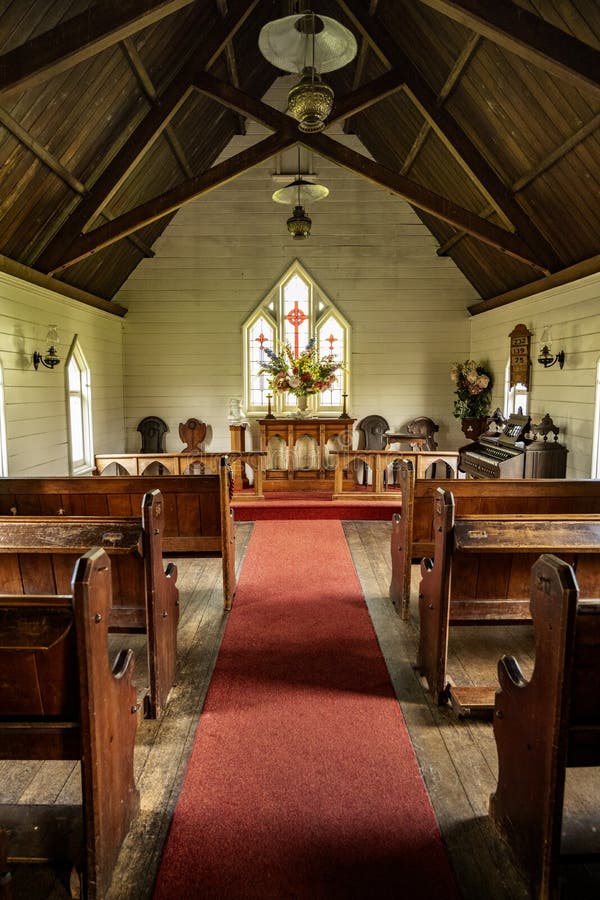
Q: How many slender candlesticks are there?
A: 2